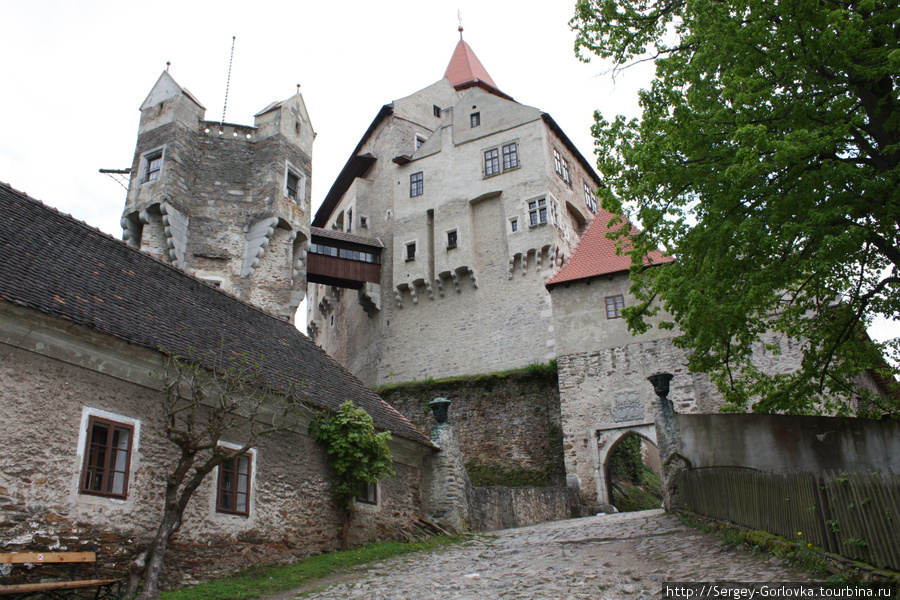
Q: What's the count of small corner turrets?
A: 2